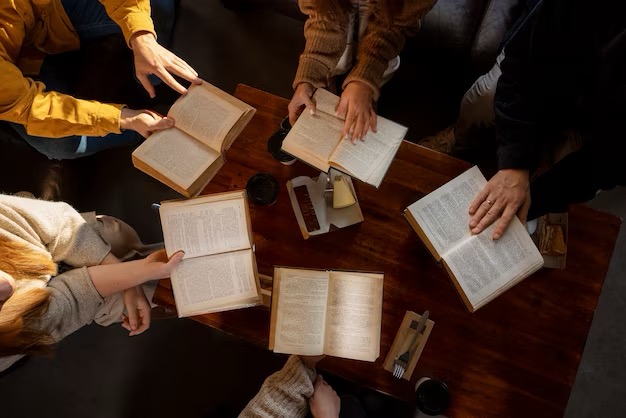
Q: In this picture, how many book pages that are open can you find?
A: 10